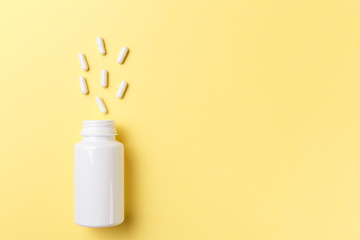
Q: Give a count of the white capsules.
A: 7